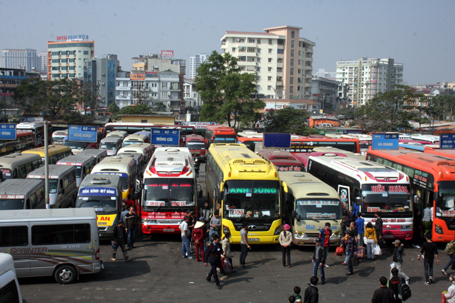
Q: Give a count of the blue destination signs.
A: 6